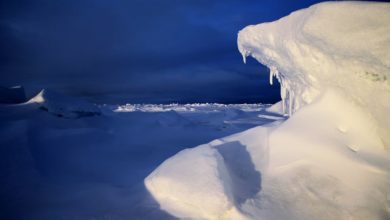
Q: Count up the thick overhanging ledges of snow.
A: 1